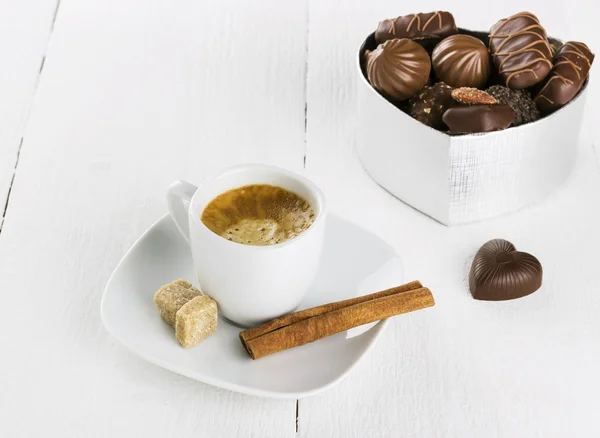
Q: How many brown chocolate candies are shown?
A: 9